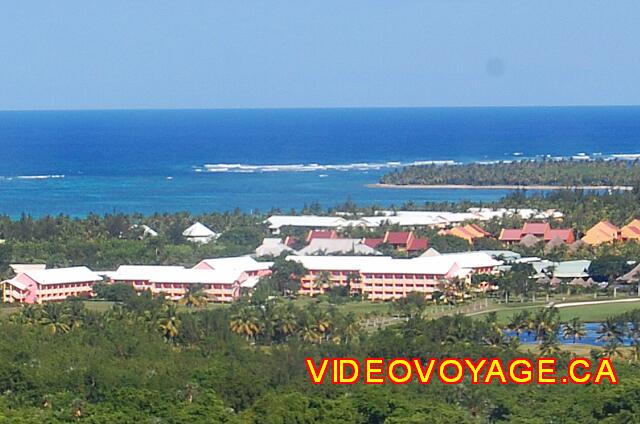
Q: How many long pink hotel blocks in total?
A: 3